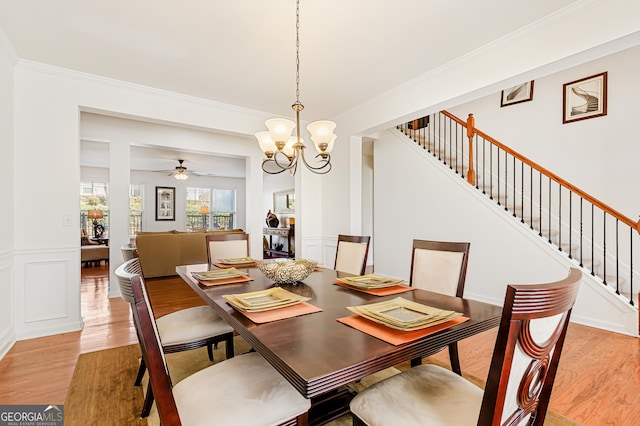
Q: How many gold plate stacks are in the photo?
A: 5